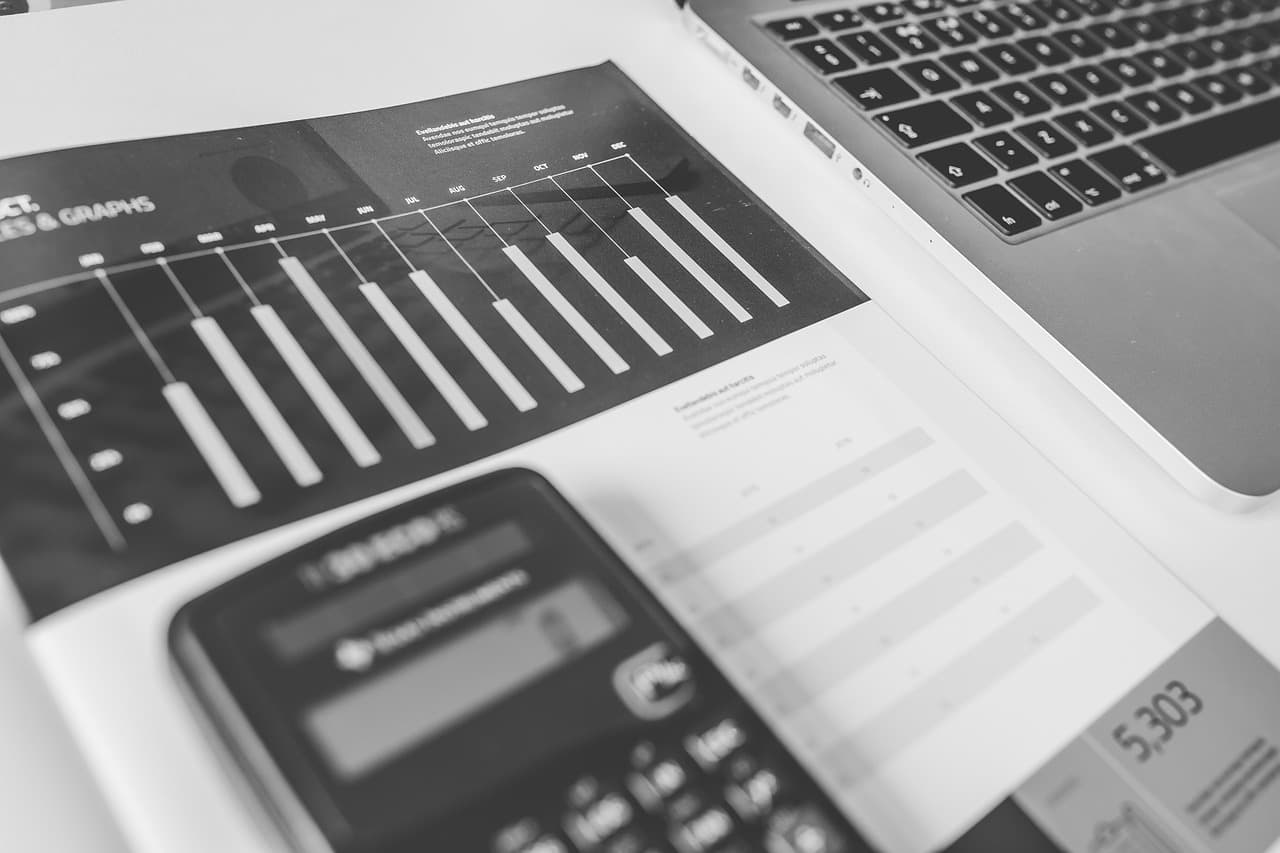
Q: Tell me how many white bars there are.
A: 12